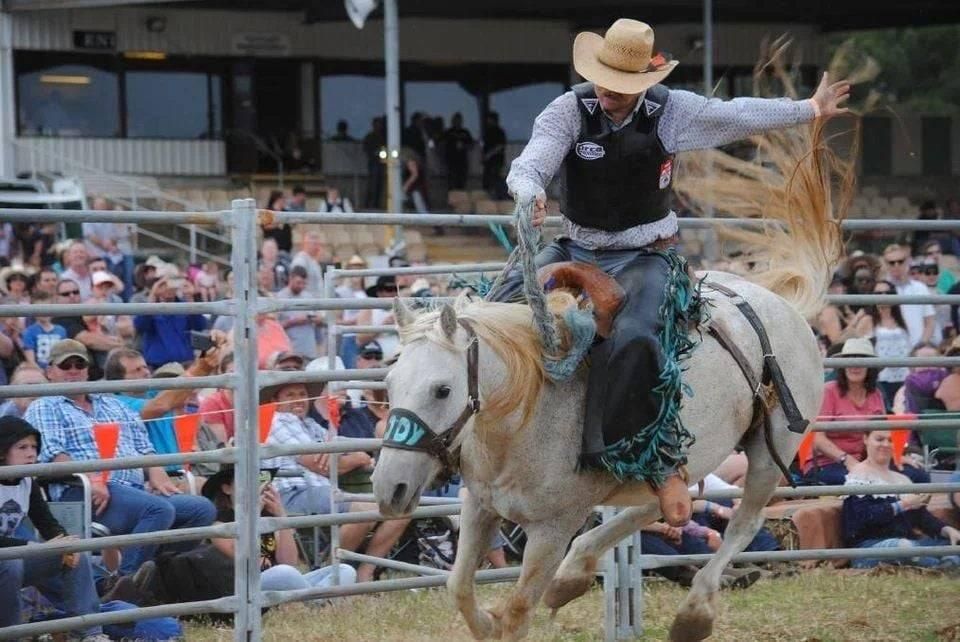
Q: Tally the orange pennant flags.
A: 6